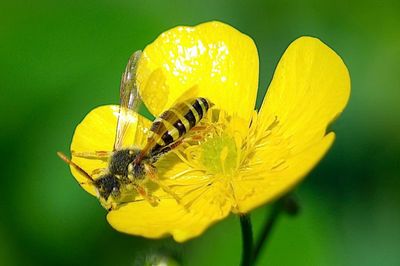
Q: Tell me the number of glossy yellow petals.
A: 5